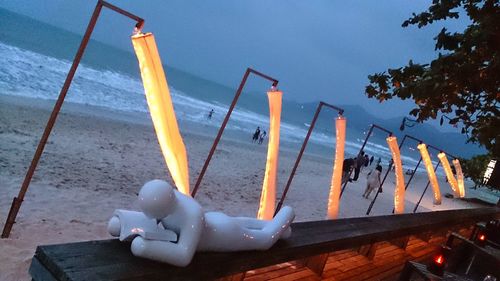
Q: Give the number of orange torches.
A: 7